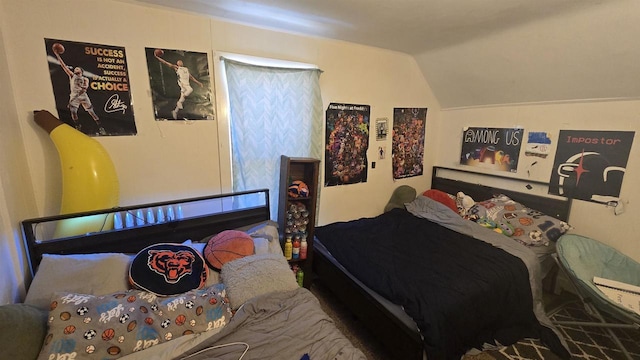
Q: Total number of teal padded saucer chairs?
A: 1